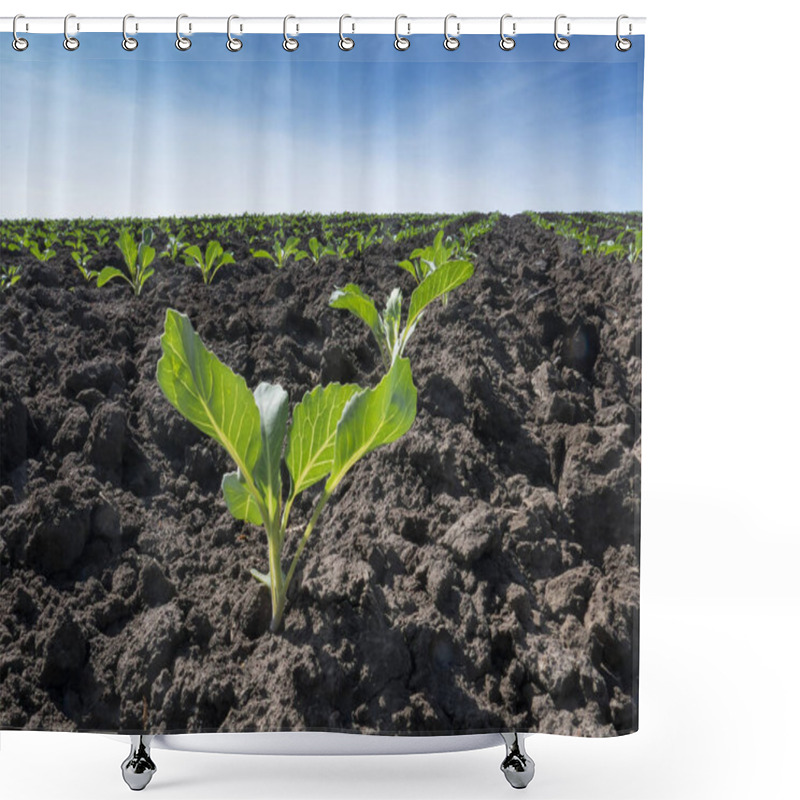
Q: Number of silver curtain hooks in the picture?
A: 12